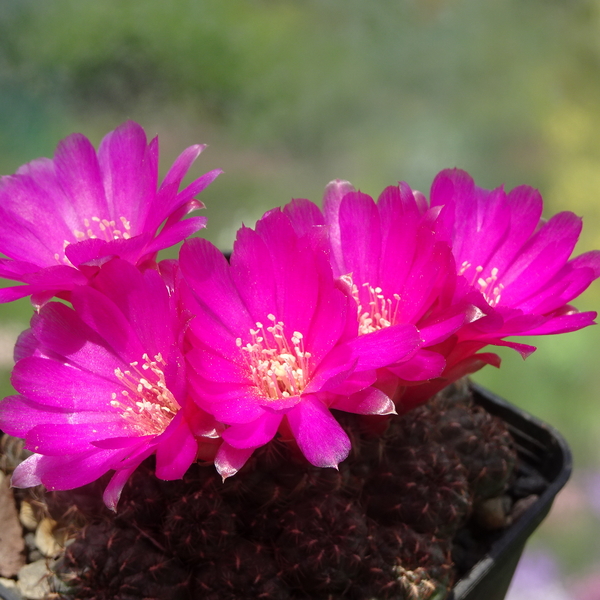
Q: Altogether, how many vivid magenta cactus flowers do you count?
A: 5